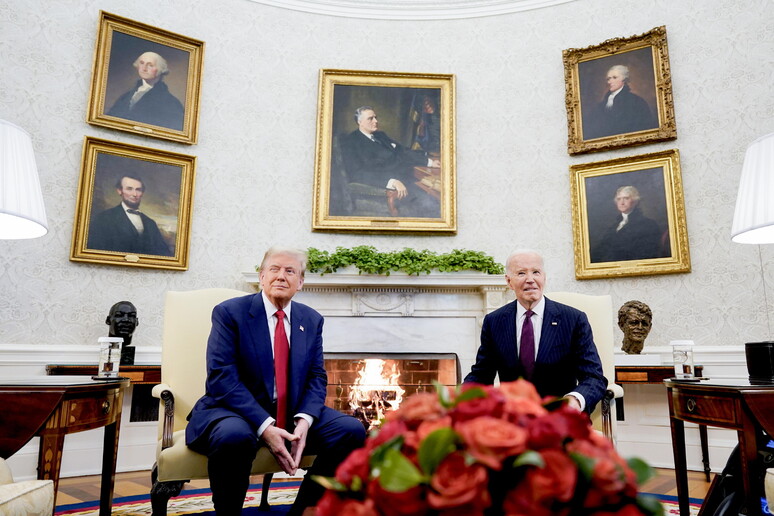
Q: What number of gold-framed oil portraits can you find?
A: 5